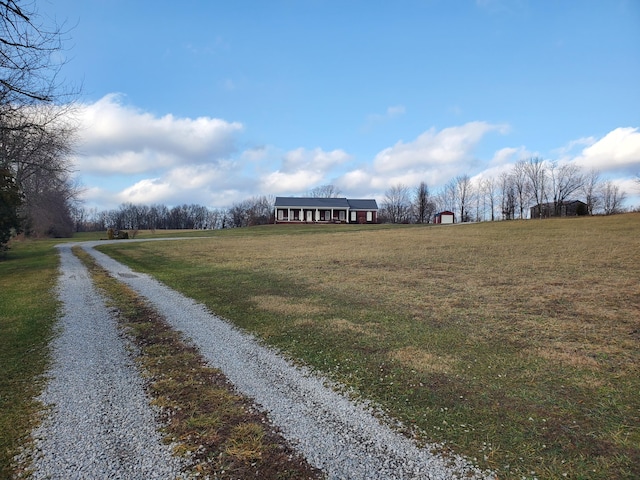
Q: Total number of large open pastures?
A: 1